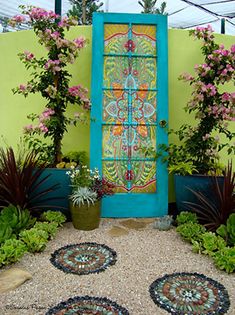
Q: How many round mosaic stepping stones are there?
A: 3